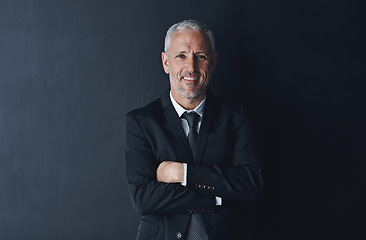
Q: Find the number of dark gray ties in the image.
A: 1